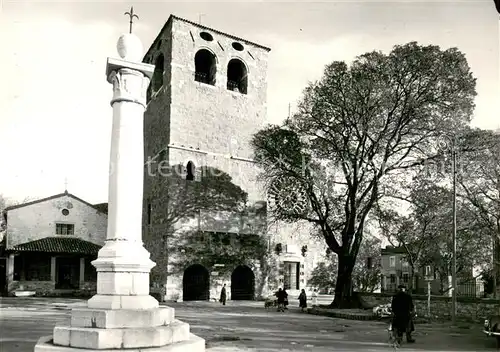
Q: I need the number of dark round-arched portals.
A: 2